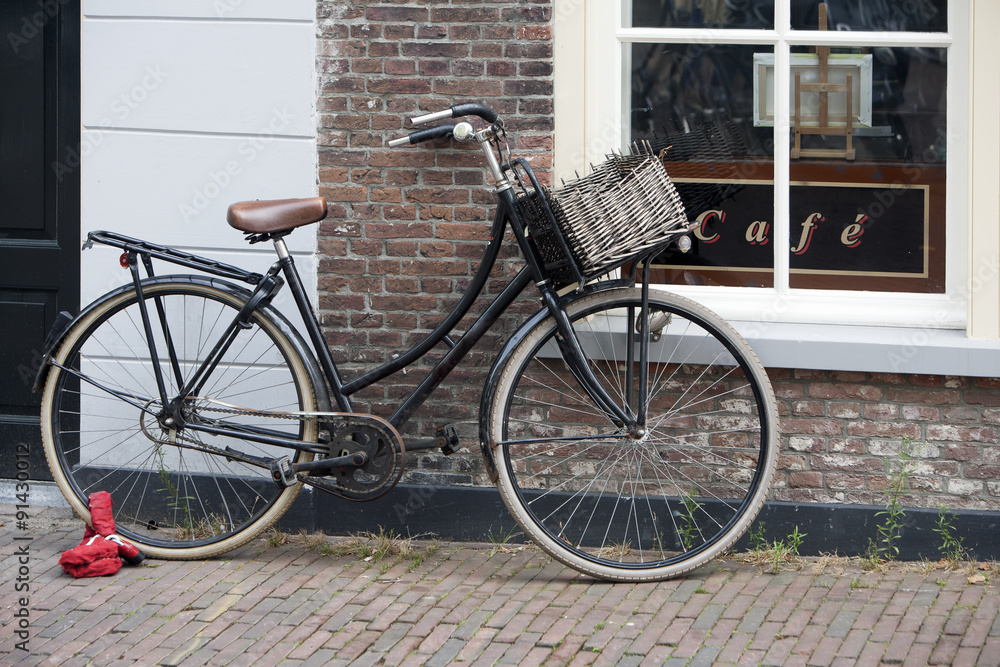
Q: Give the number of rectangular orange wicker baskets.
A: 0